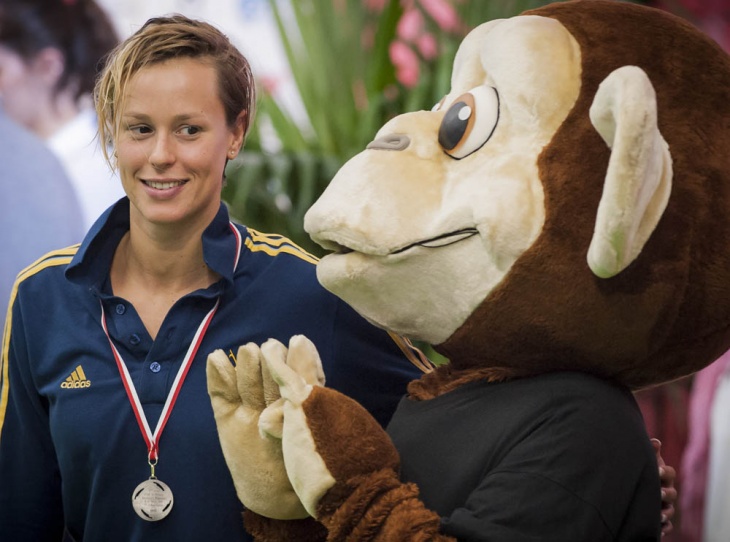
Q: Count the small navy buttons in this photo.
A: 3